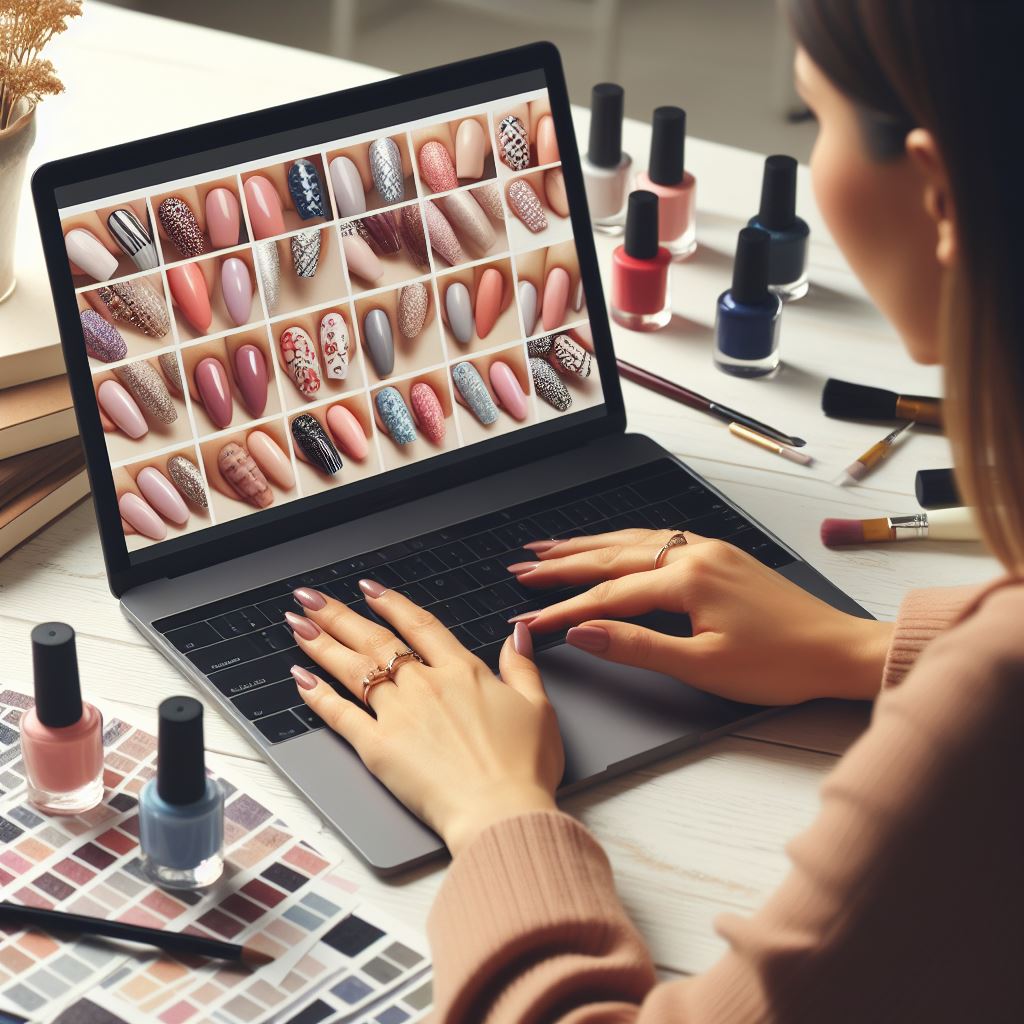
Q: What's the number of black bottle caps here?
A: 7